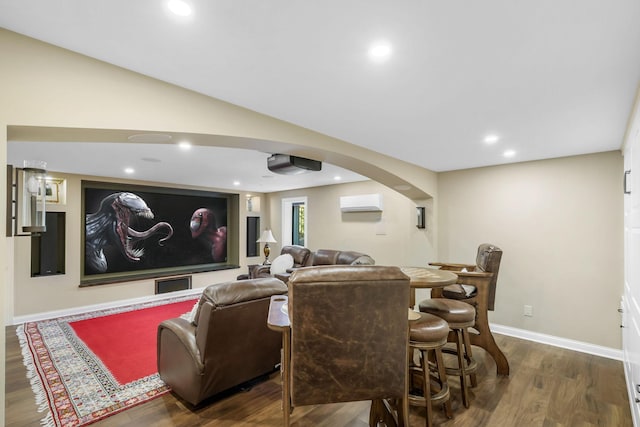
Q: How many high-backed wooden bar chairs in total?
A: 2